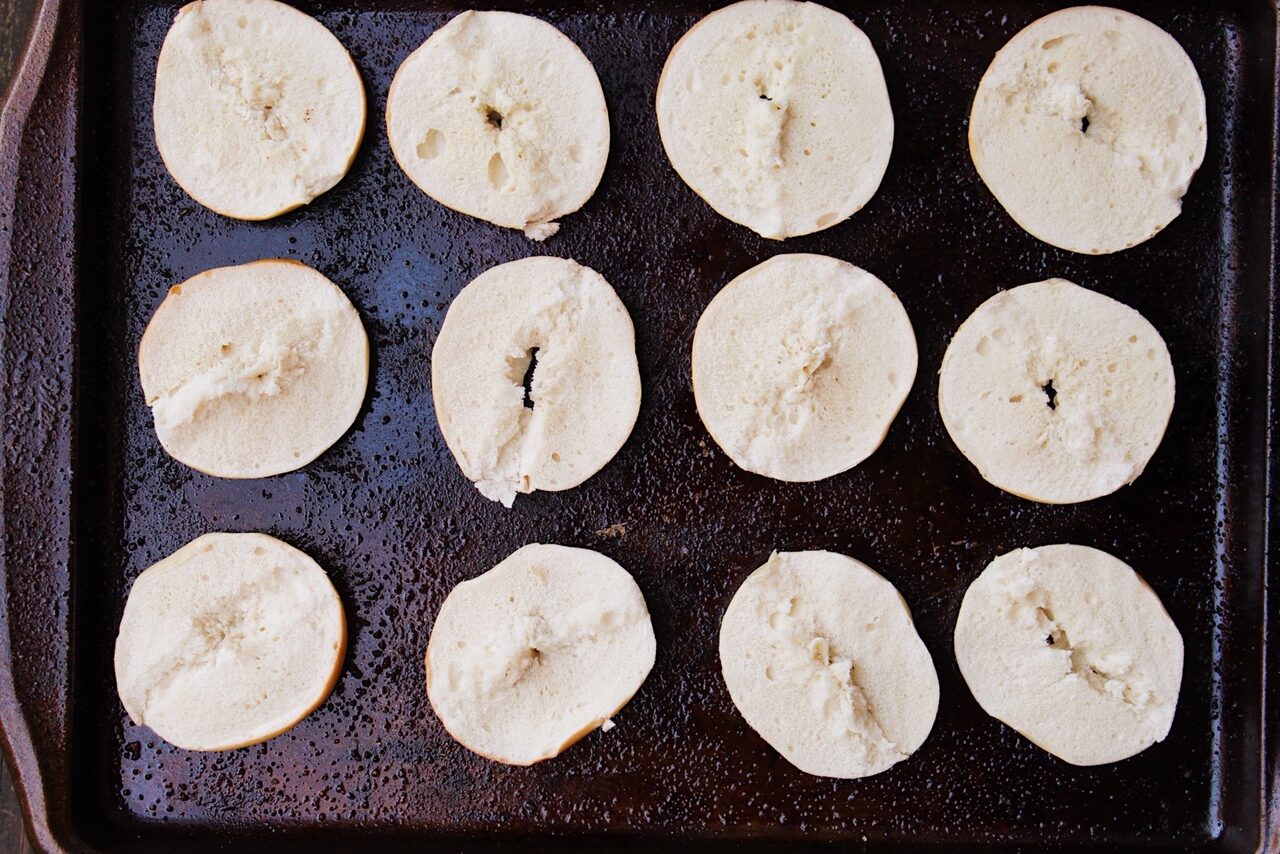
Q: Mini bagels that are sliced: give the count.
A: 12